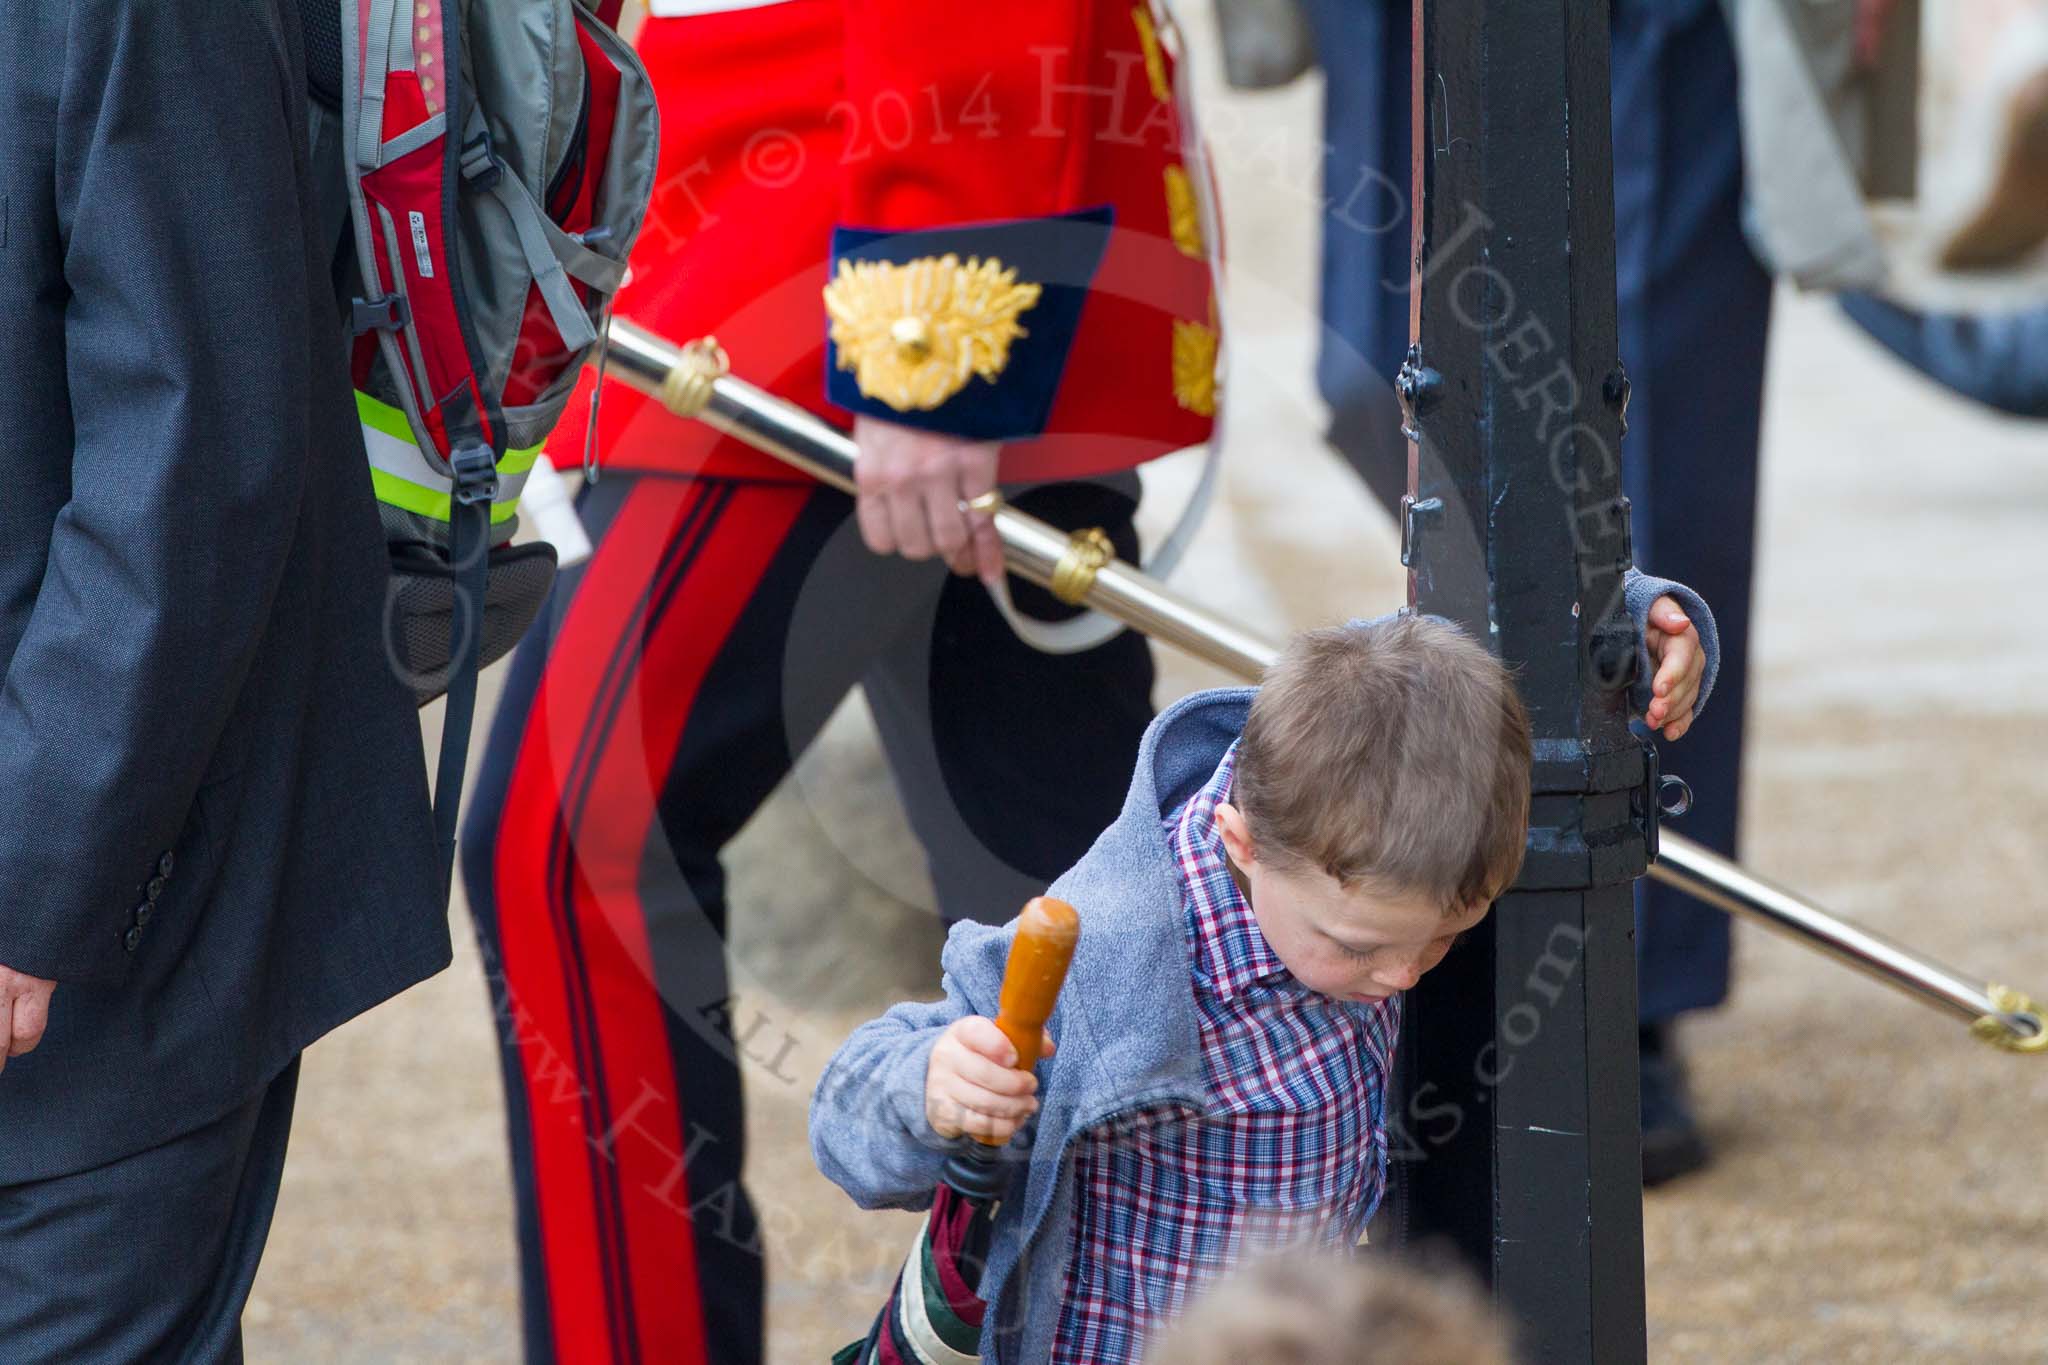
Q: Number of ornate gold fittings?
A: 3